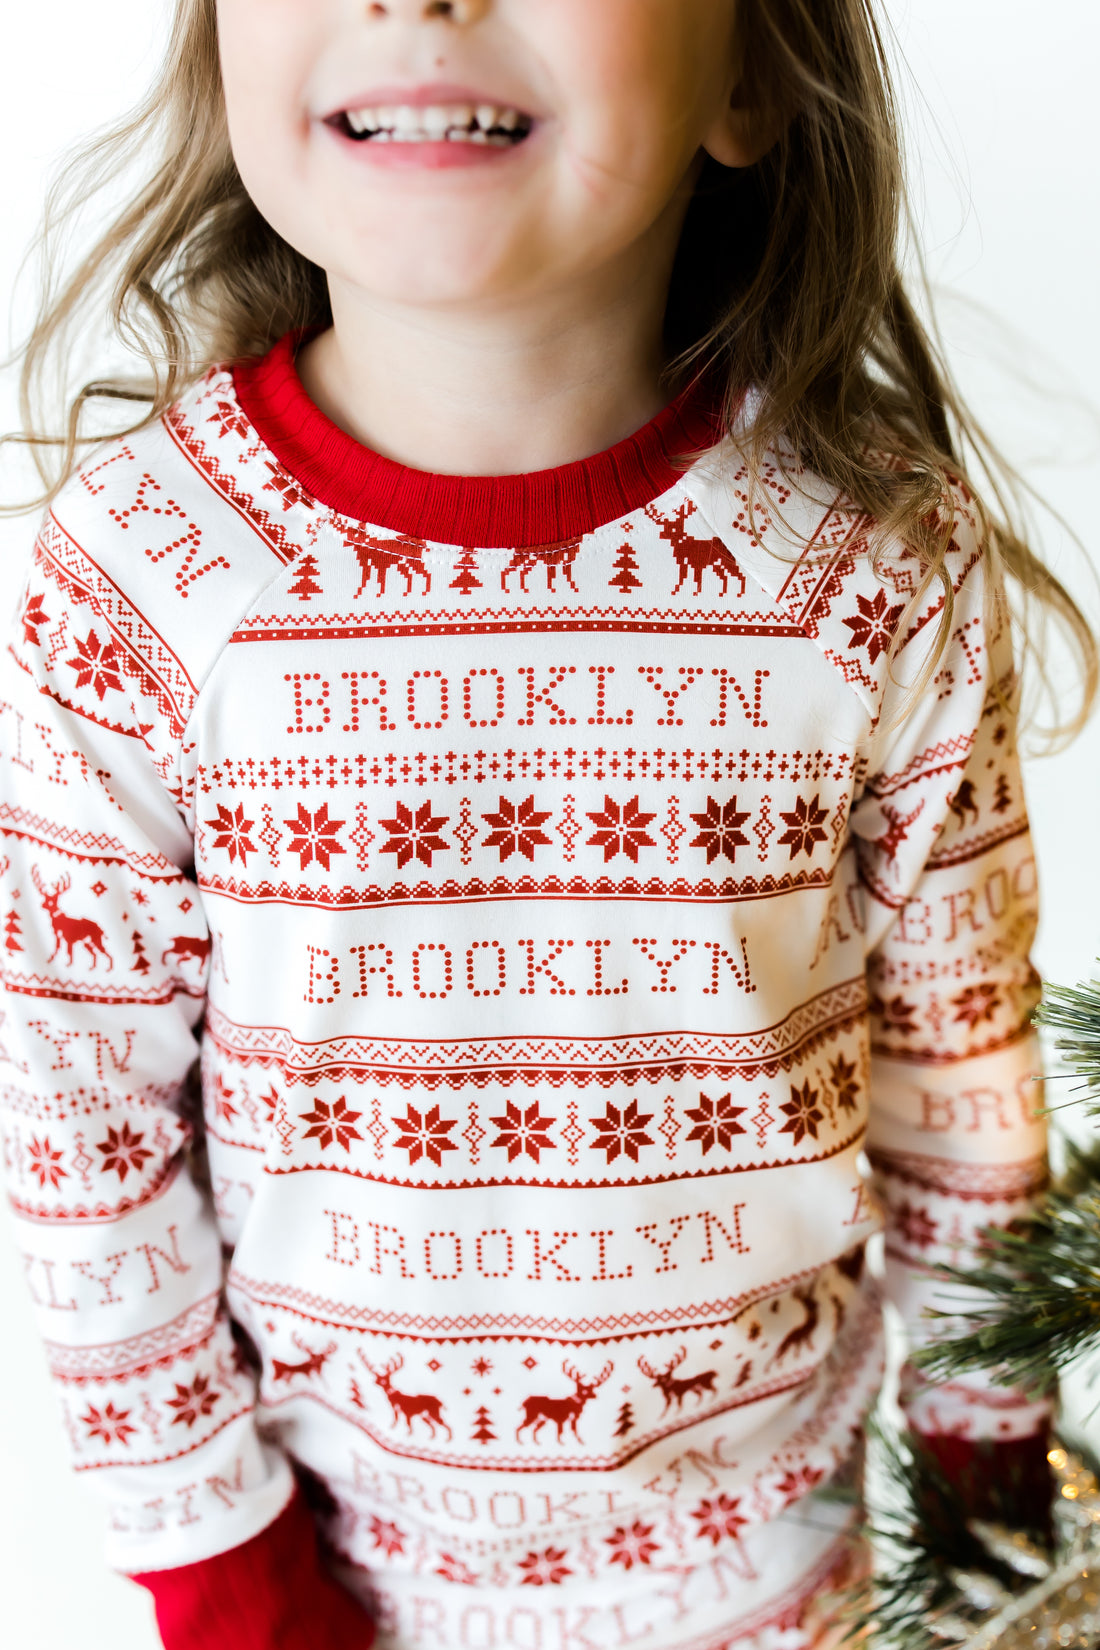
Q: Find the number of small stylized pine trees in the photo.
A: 10